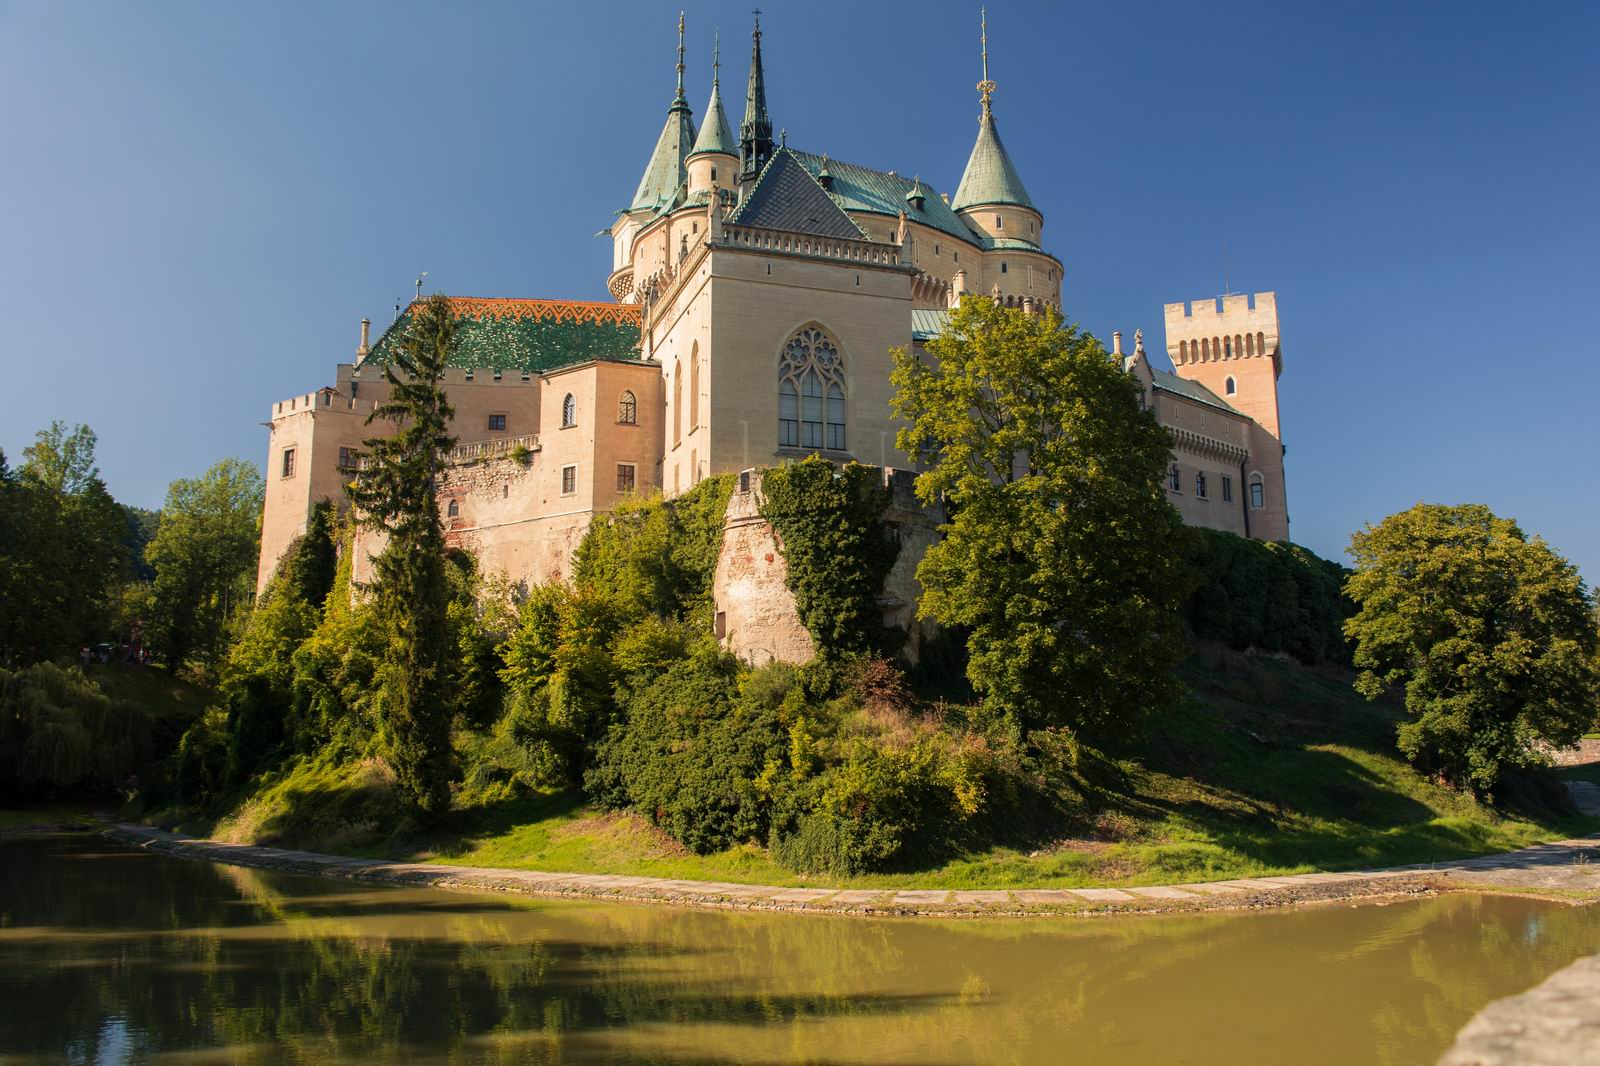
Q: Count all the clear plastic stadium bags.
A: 0